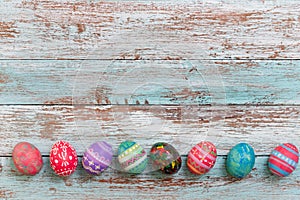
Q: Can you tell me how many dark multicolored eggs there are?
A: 1